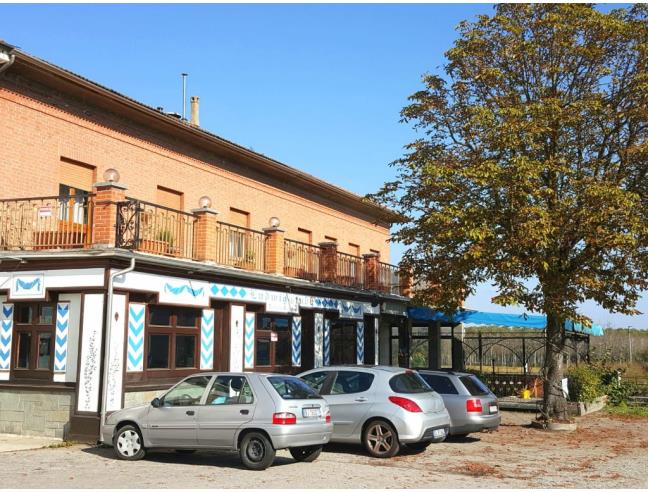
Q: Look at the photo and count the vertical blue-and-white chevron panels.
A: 8